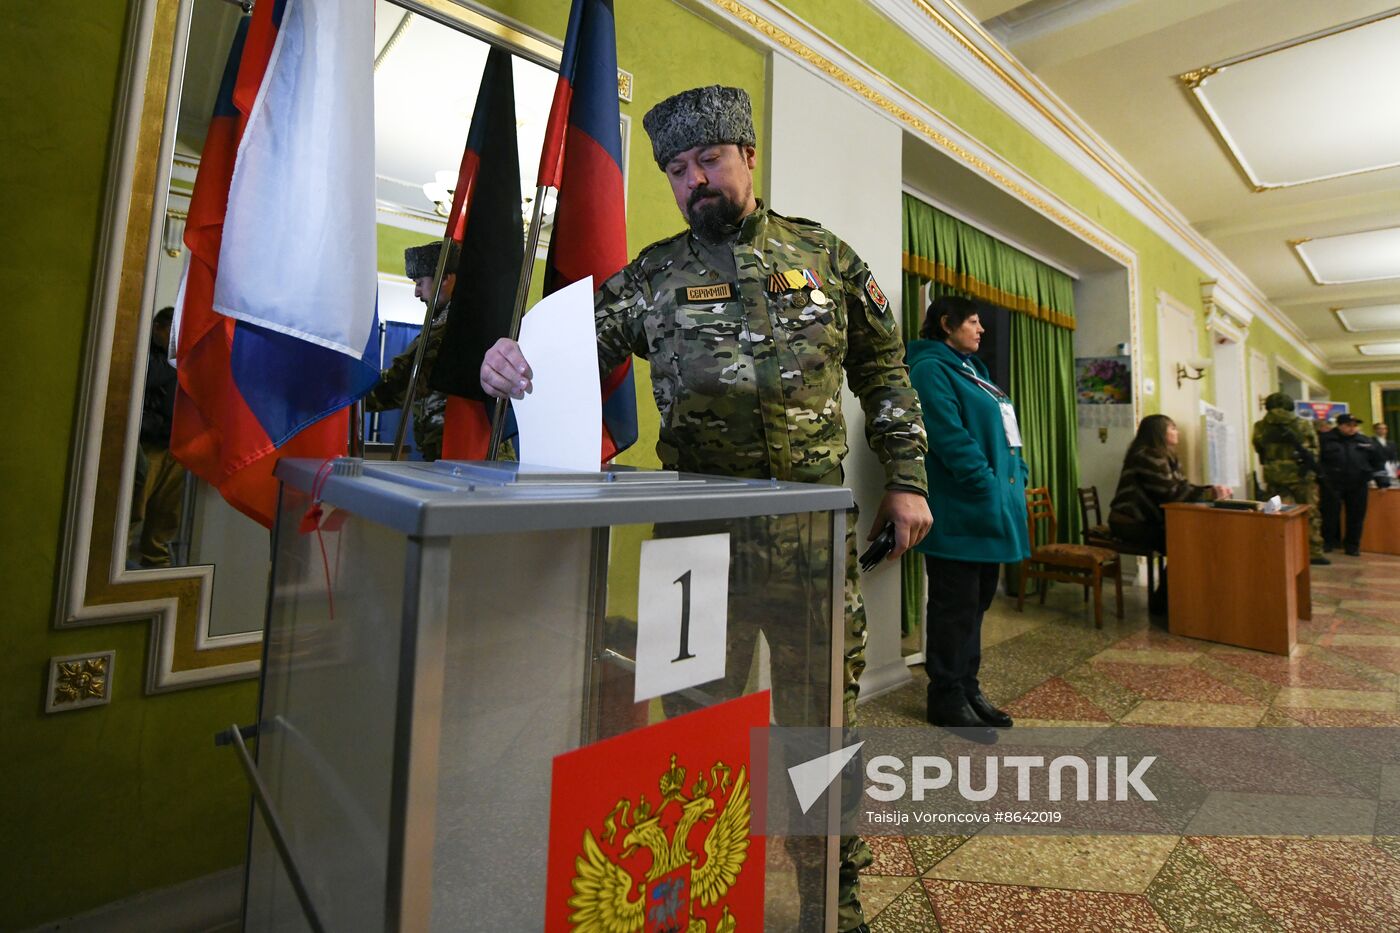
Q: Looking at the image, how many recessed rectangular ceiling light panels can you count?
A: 4